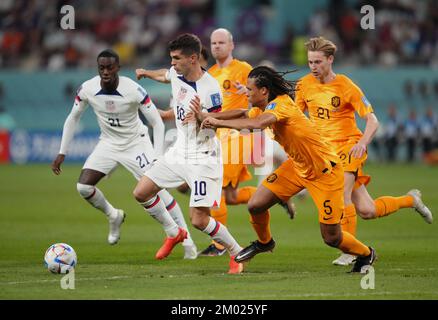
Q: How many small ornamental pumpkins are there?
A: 0